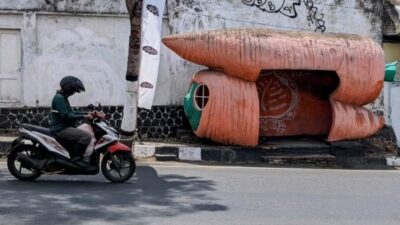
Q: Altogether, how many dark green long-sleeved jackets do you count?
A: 1